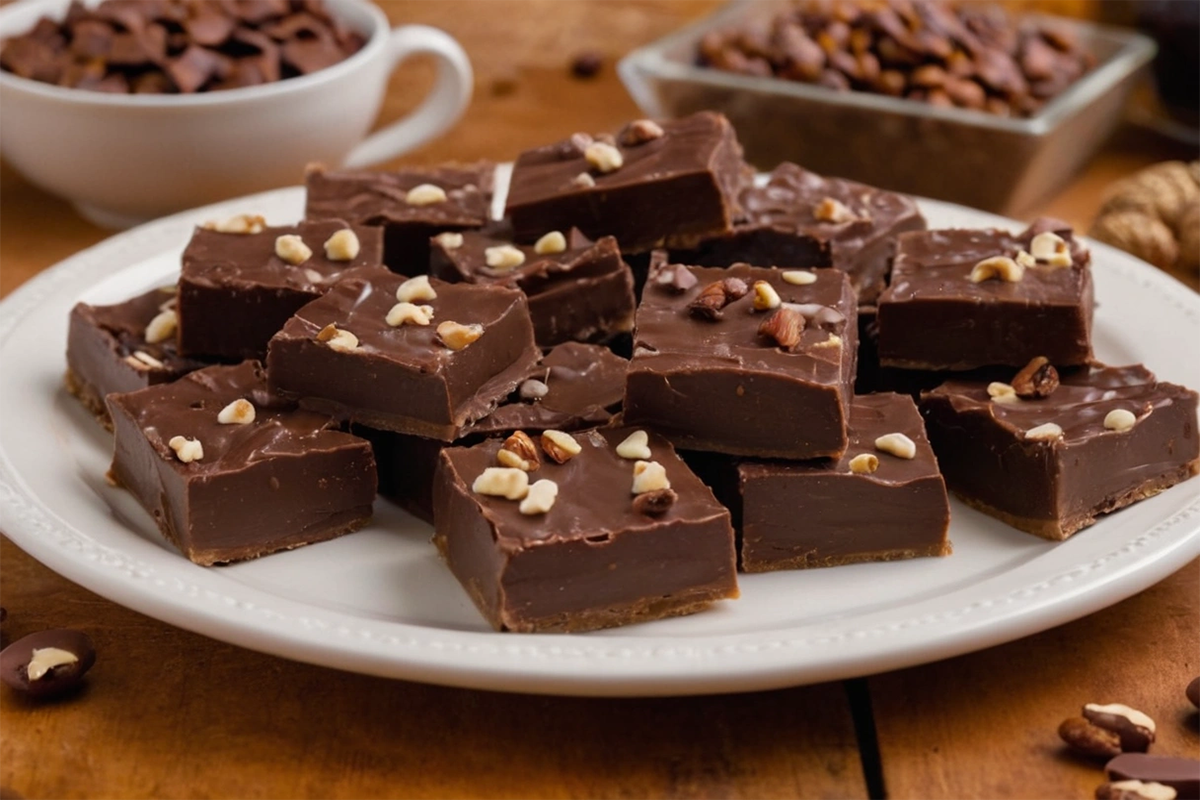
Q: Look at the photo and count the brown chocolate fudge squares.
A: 14